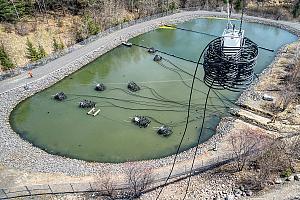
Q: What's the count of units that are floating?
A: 8